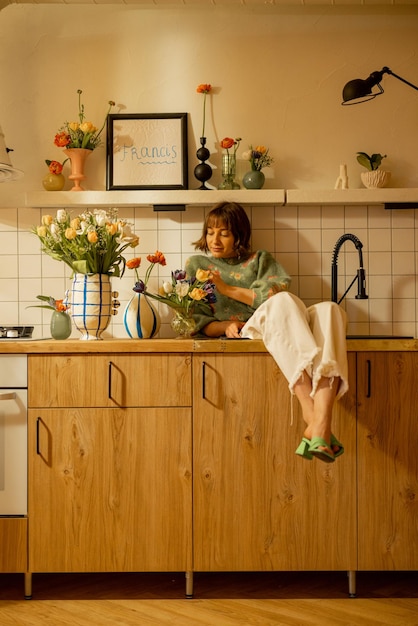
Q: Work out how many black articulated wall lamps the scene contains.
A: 1